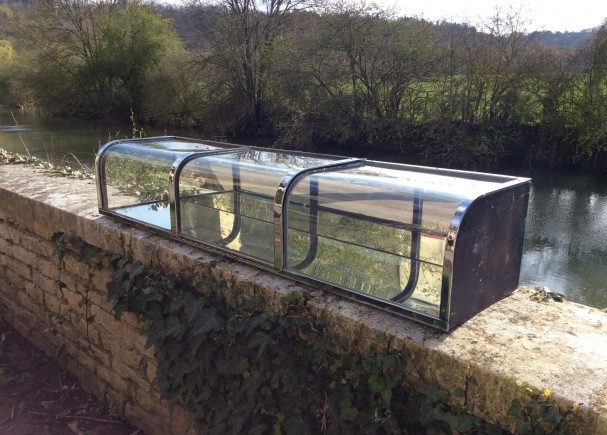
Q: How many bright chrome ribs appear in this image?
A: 4